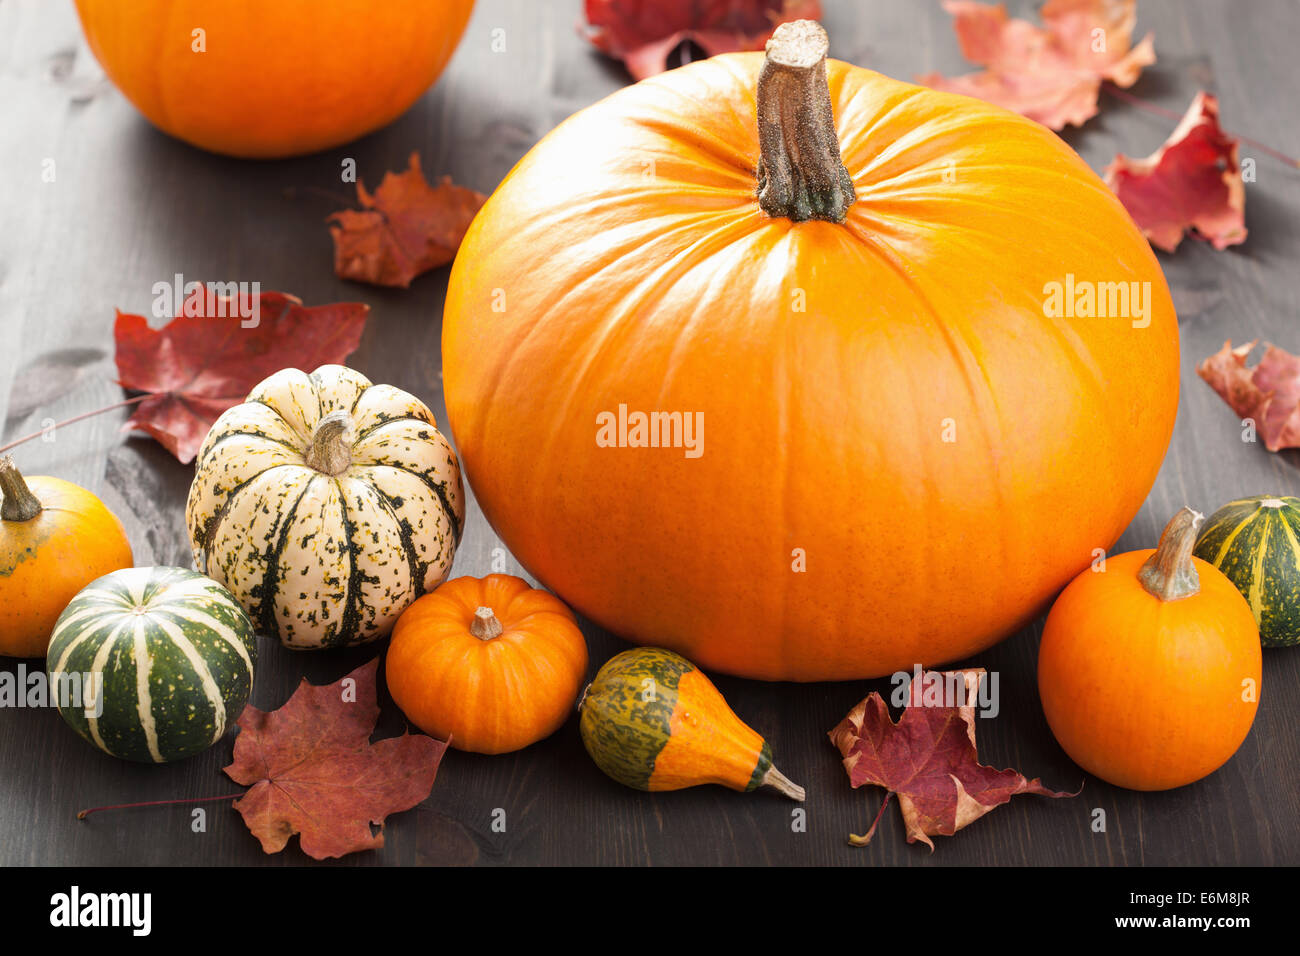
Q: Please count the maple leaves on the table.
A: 8